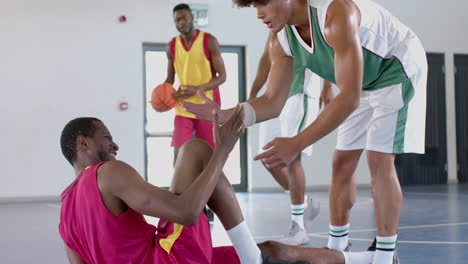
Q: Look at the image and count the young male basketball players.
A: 4